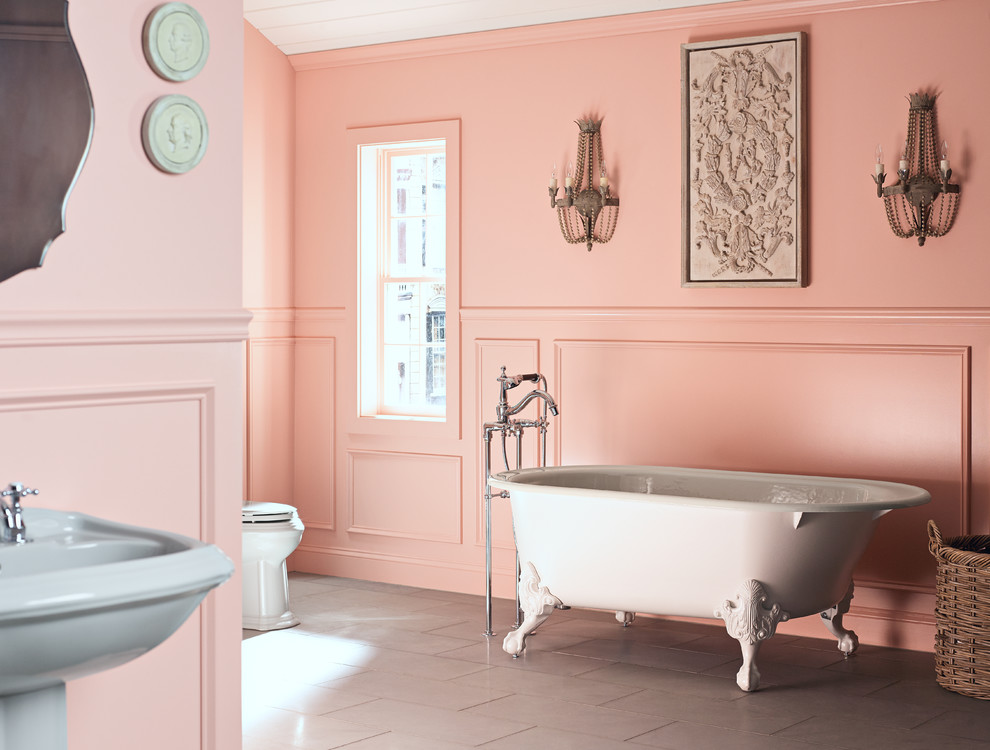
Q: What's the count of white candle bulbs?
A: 6